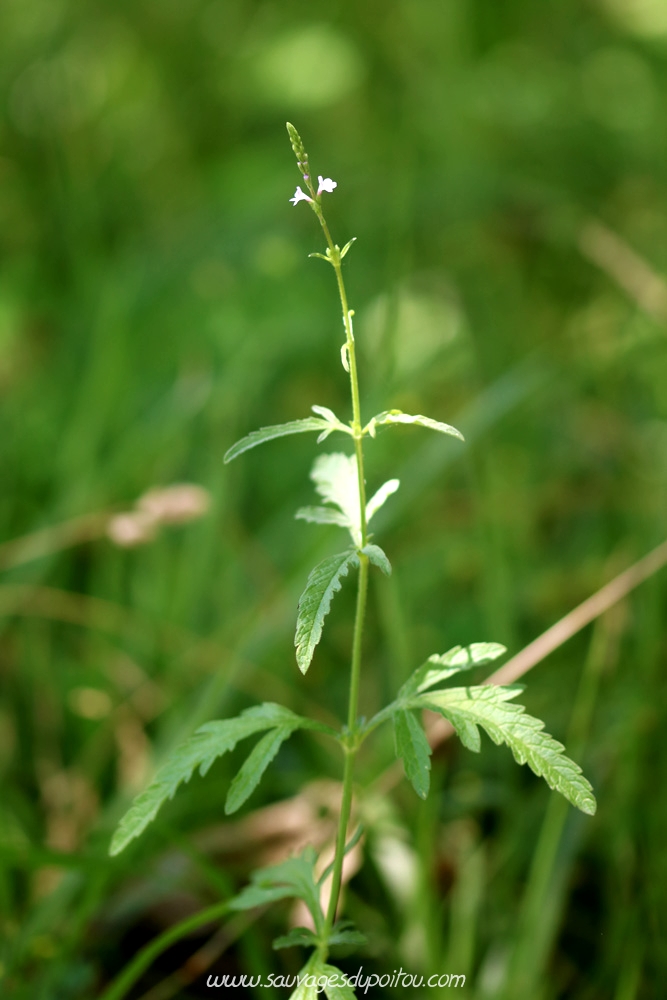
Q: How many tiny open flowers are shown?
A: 2